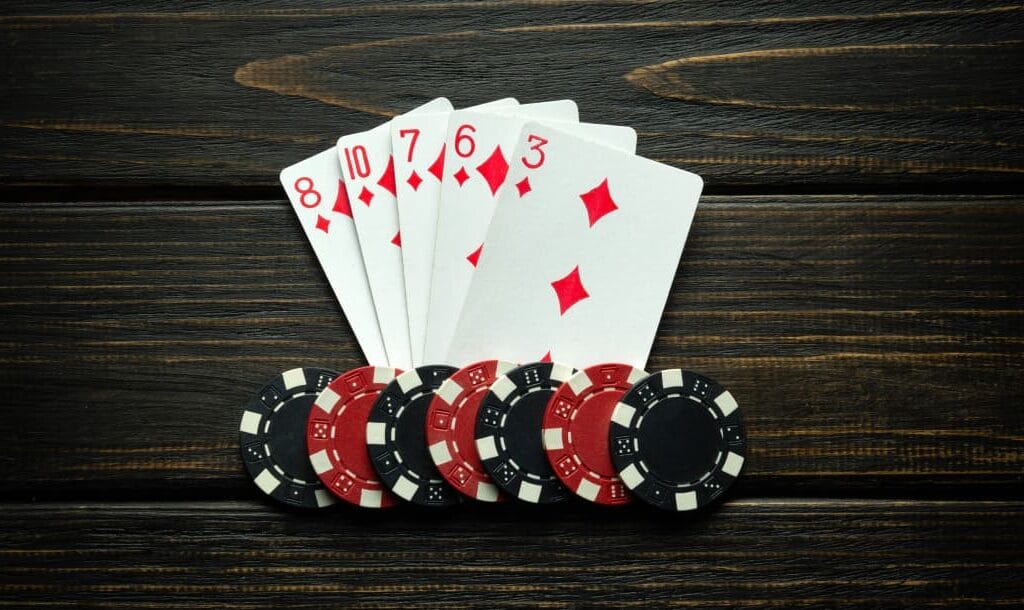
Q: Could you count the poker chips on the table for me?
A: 7